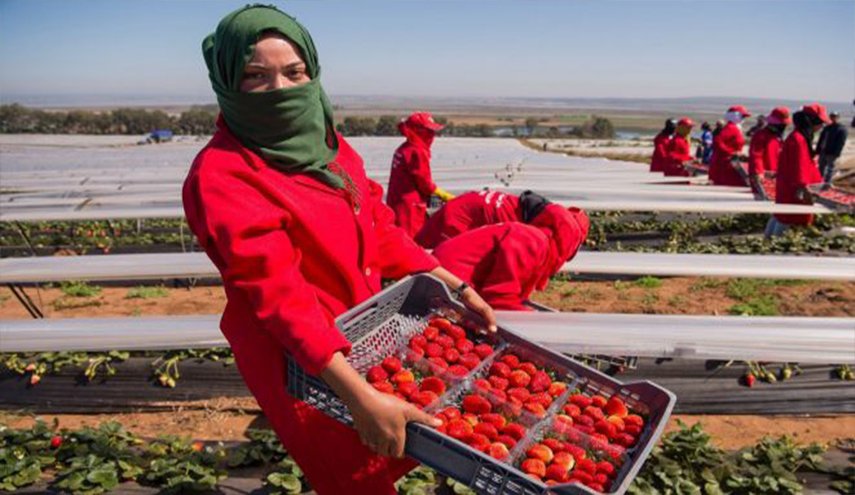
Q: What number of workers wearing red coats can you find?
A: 9